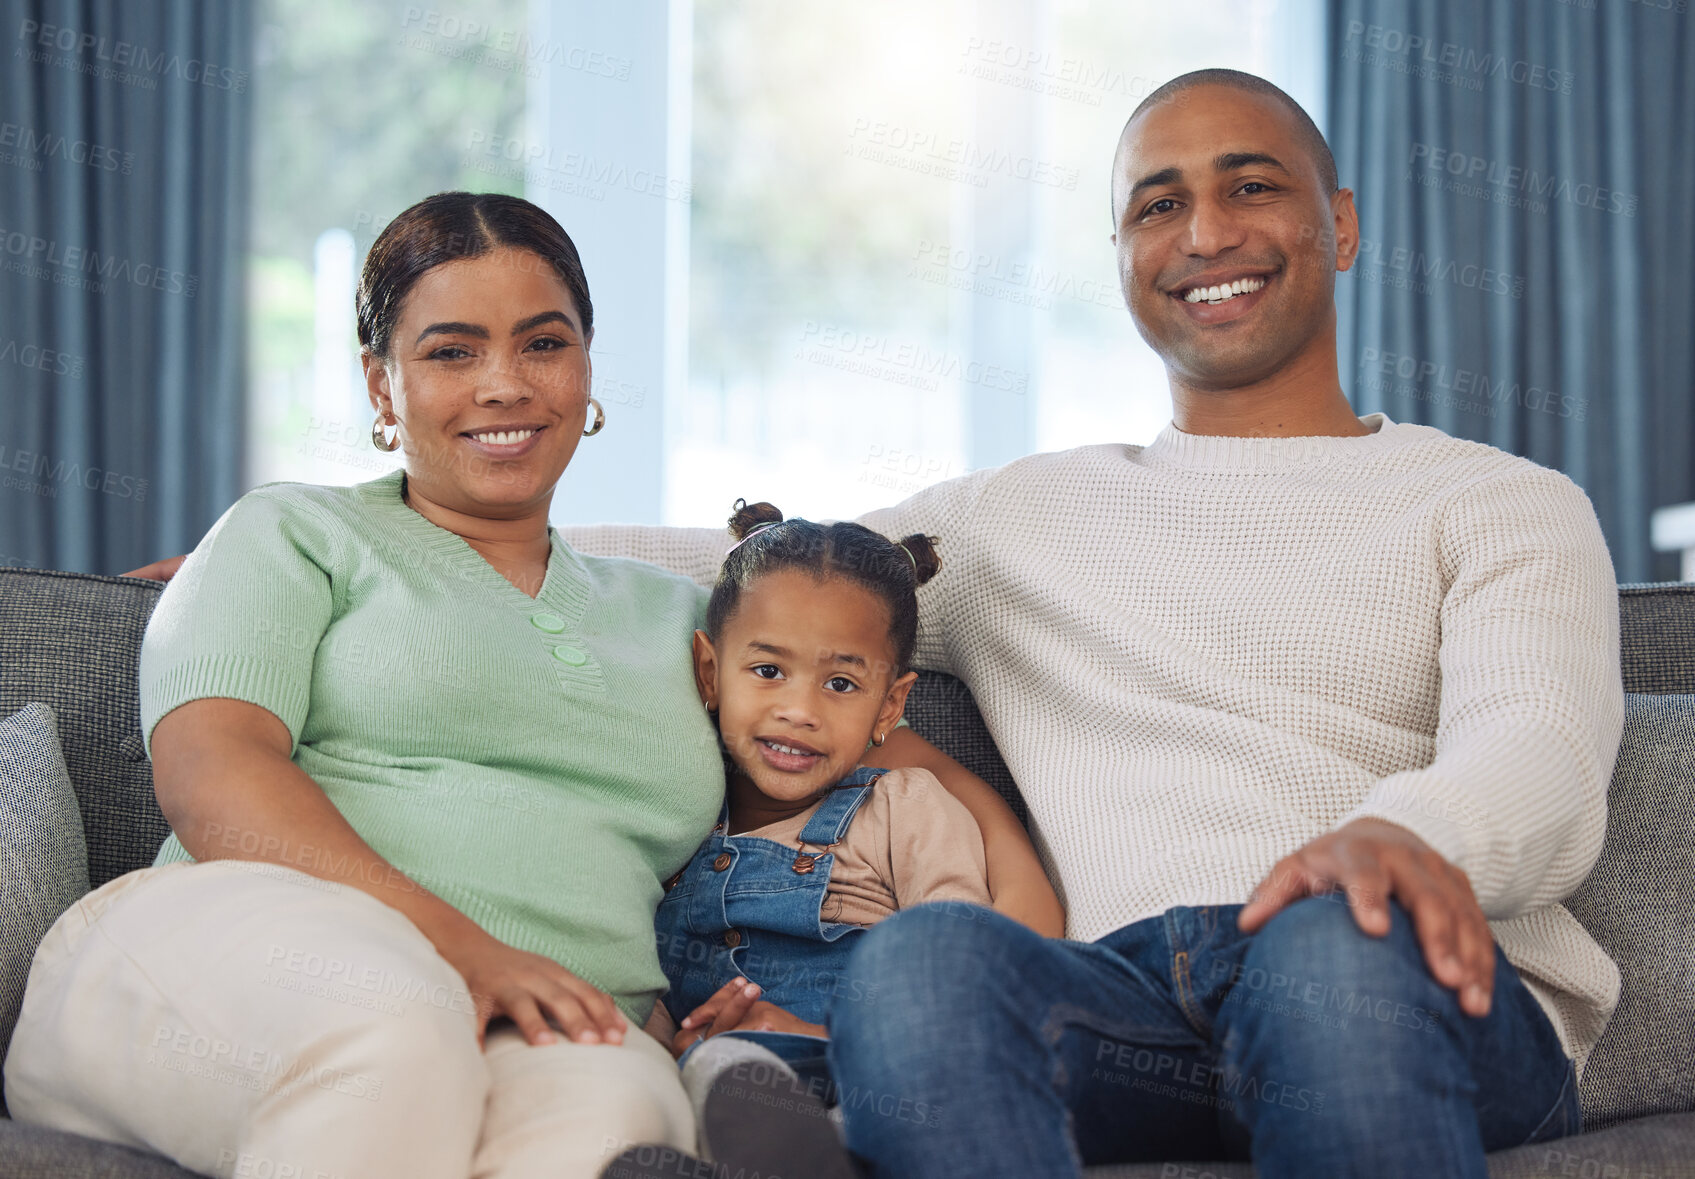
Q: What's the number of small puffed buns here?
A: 2